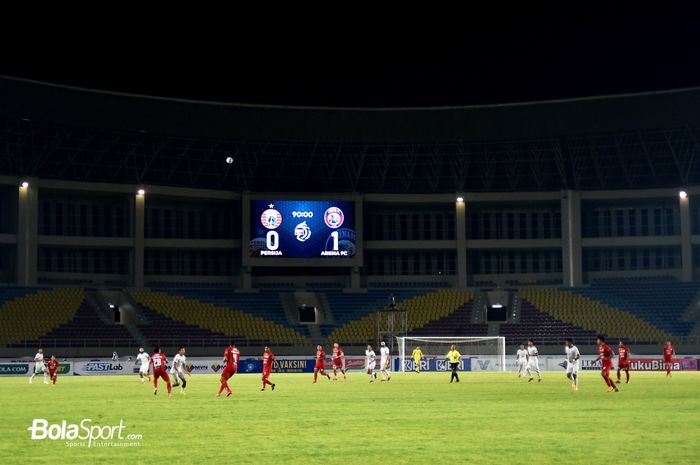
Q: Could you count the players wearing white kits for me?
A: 8